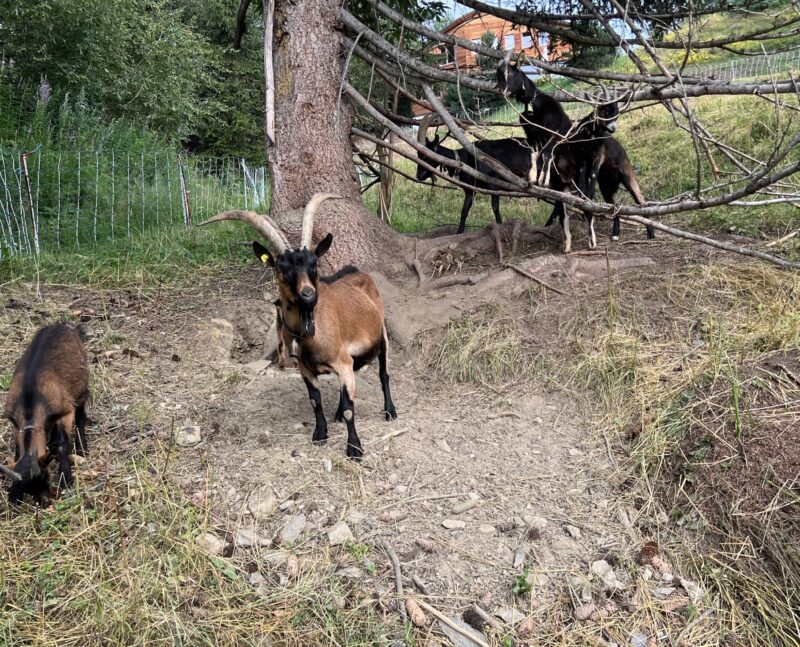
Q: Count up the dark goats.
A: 3